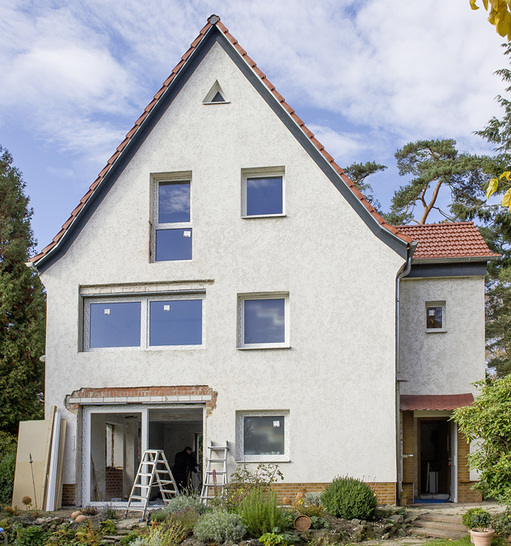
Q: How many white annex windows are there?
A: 1